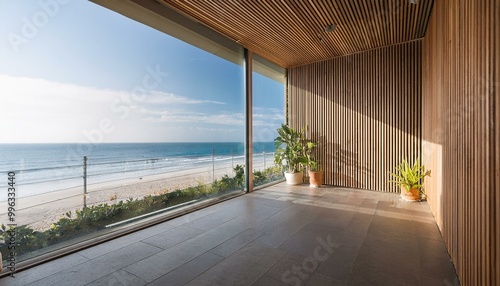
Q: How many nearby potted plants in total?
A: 3